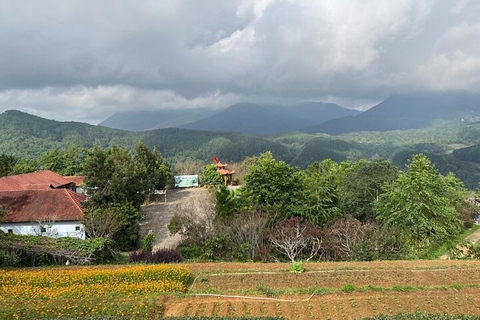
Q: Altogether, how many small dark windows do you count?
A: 3